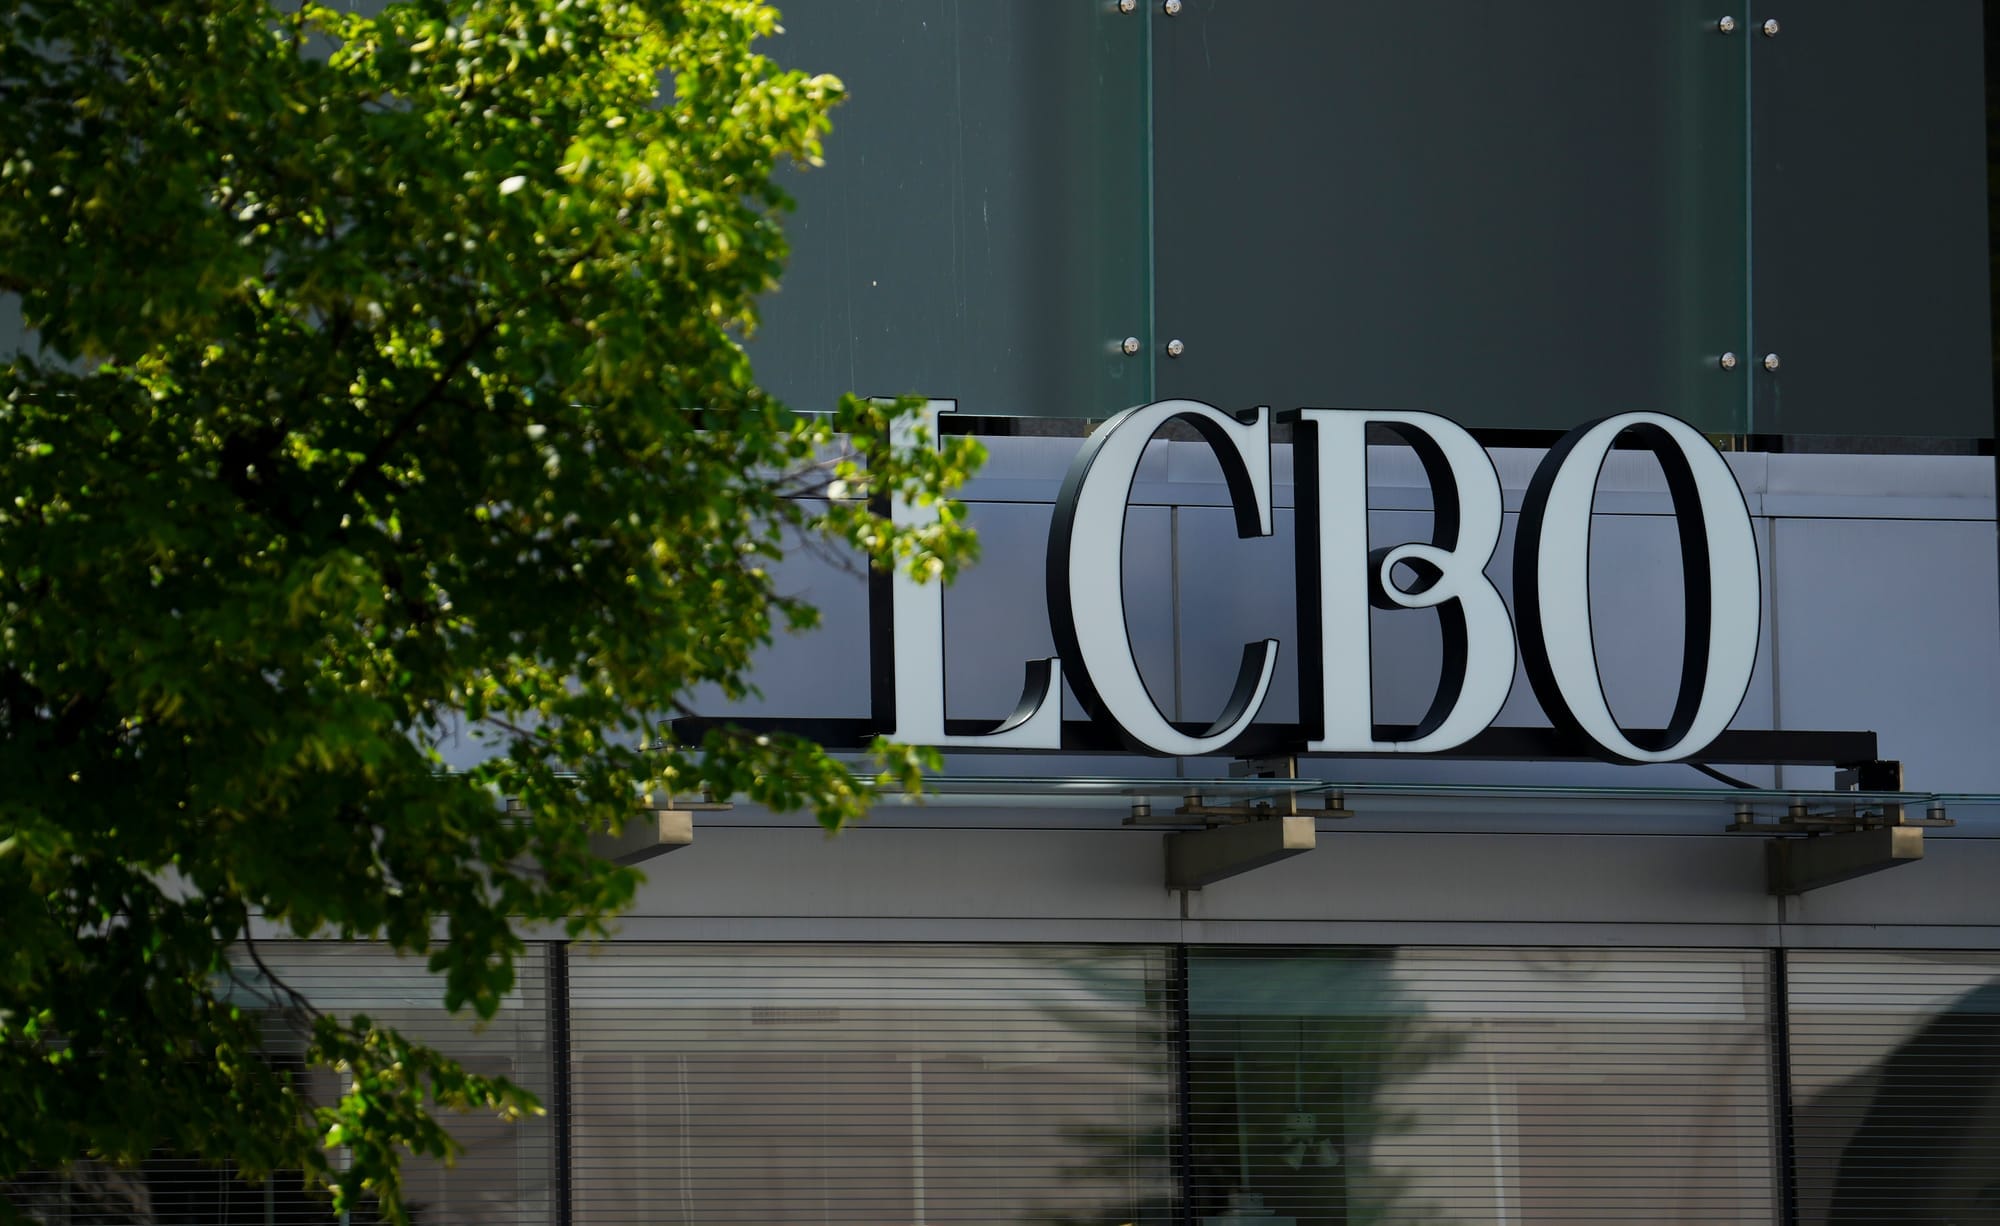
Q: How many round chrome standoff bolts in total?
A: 8